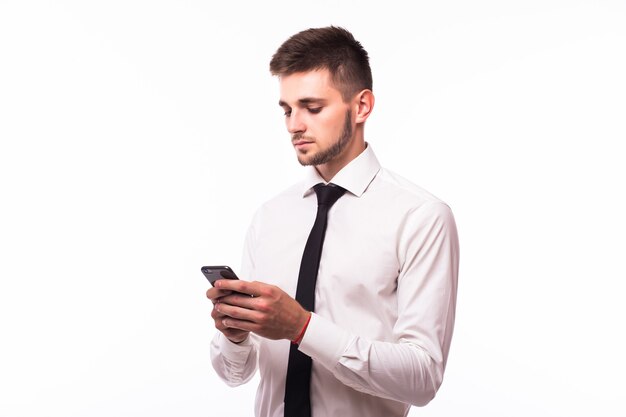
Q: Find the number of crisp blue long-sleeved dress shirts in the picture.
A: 0